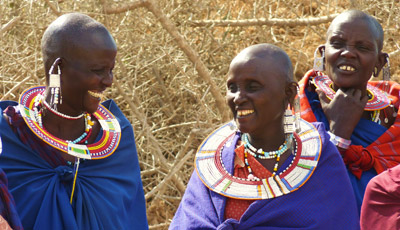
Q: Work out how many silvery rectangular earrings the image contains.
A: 4